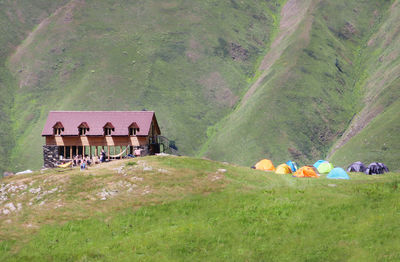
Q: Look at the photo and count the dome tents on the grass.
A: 9